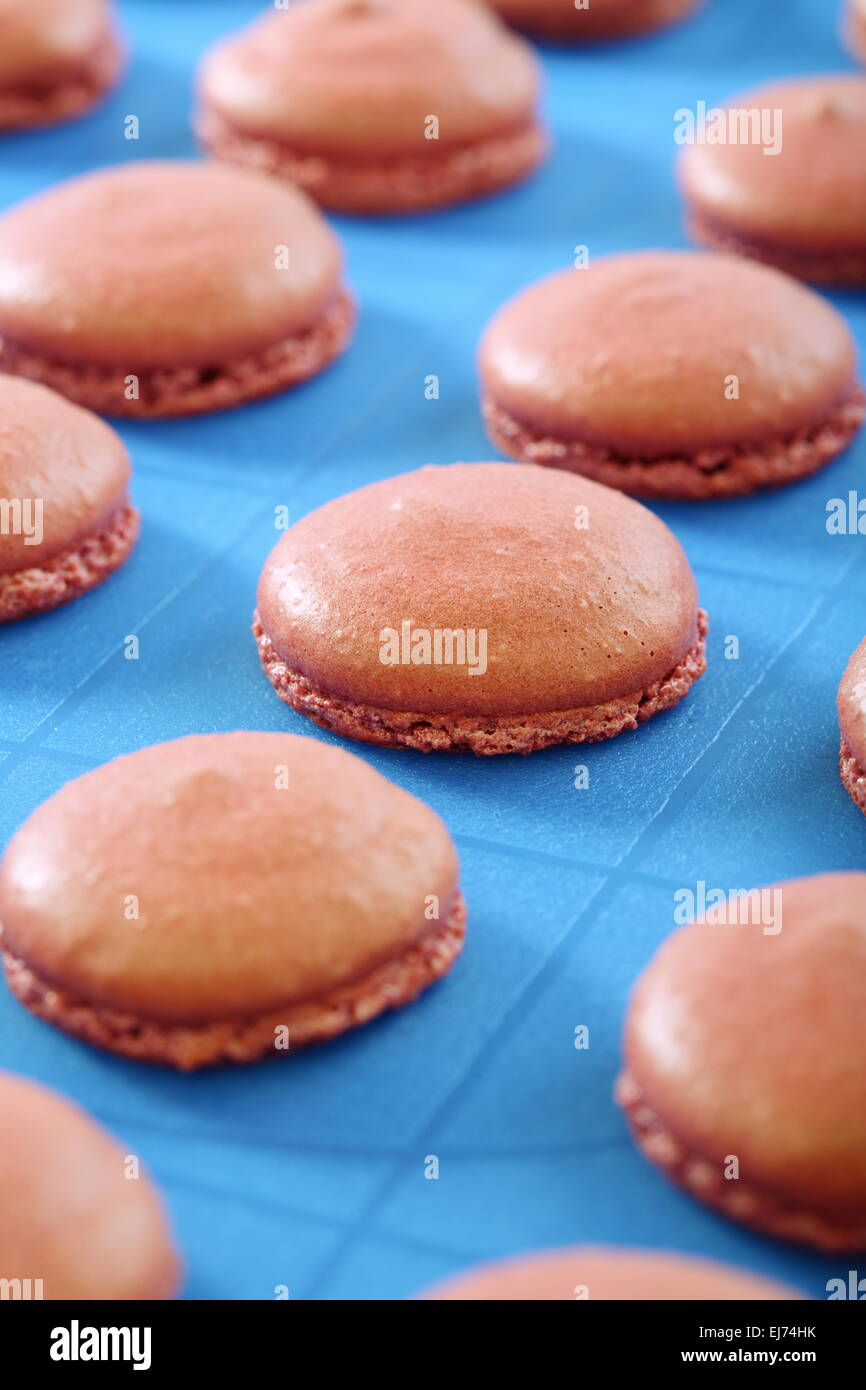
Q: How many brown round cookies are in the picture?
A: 14